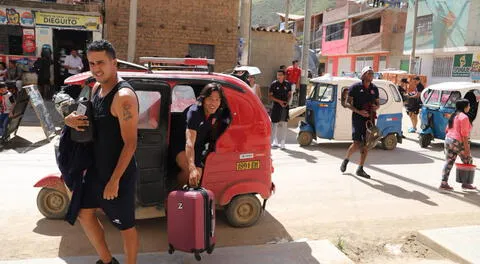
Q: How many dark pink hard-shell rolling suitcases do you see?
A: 1